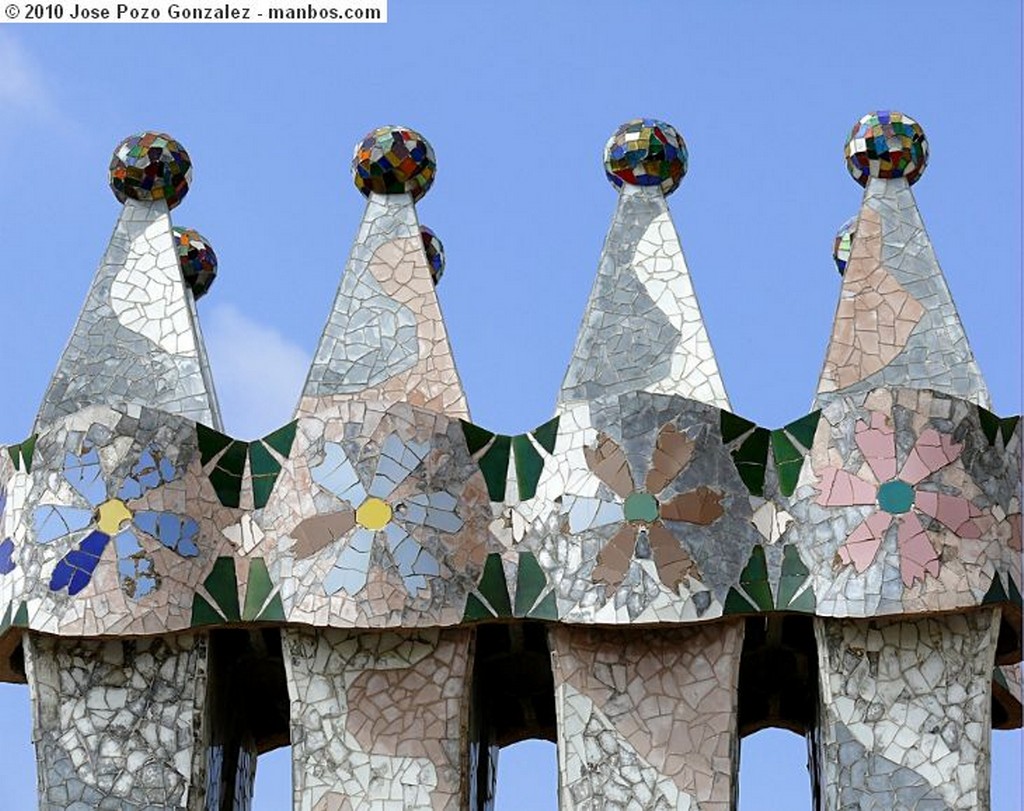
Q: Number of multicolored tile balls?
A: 7